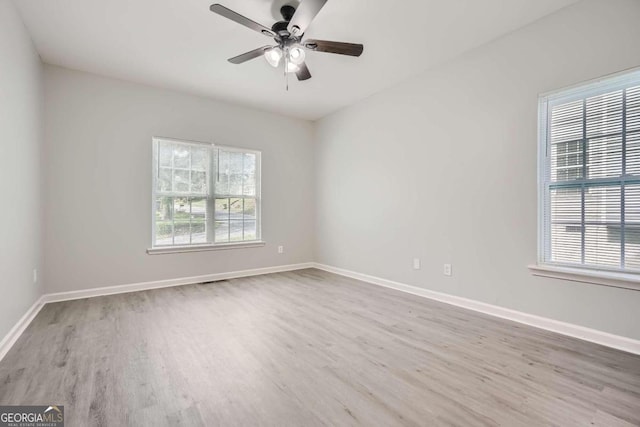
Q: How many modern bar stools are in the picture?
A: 0